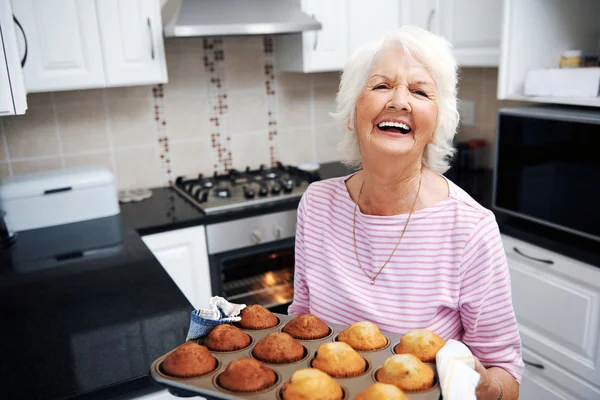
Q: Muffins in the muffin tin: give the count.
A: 12